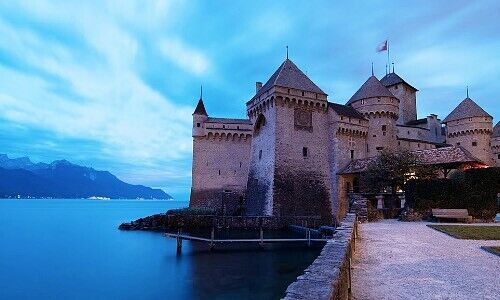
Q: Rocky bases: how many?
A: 1